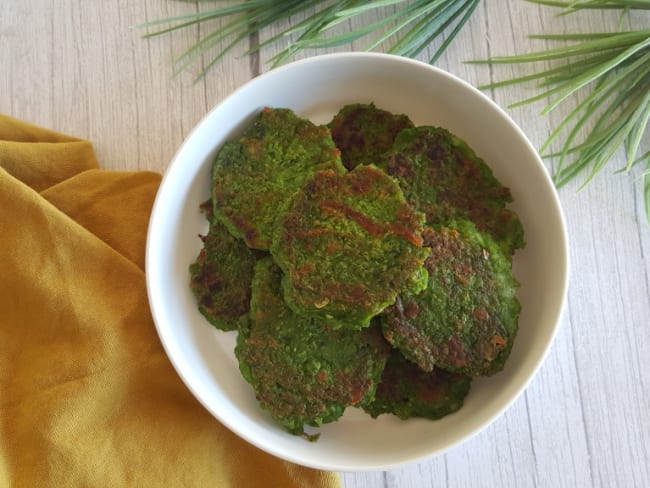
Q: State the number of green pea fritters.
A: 8